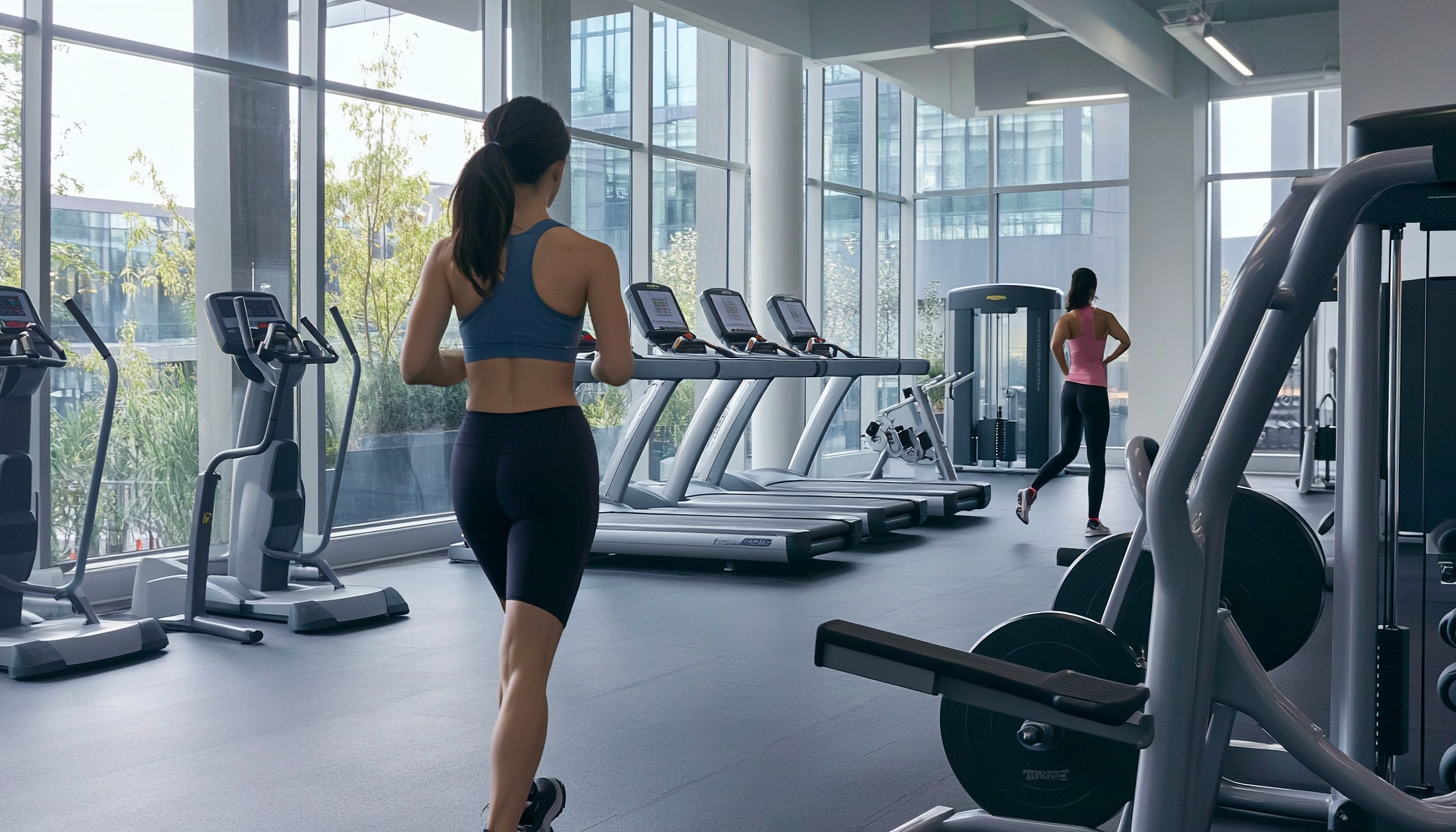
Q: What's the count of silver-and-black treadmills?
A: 3